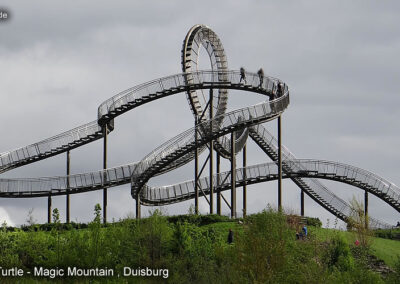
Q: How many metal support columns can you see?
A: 12